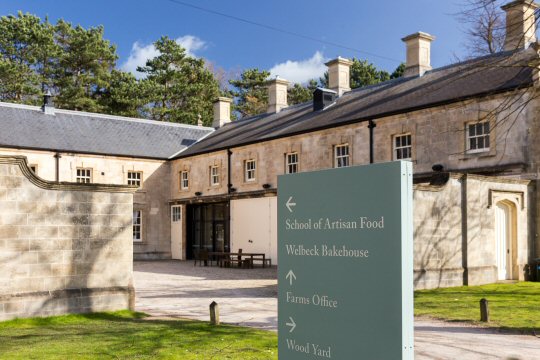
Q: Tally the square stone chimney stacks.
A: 5